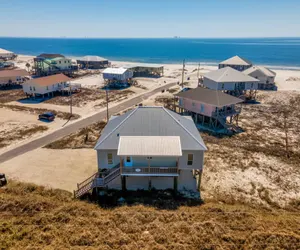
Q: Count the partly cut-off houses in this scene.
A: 2